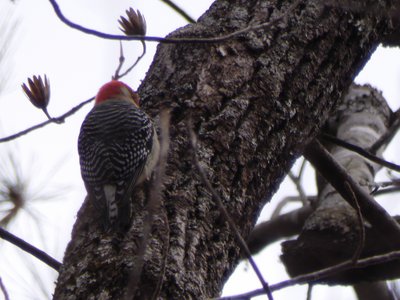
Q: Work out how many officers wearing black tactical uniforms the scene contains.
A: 0